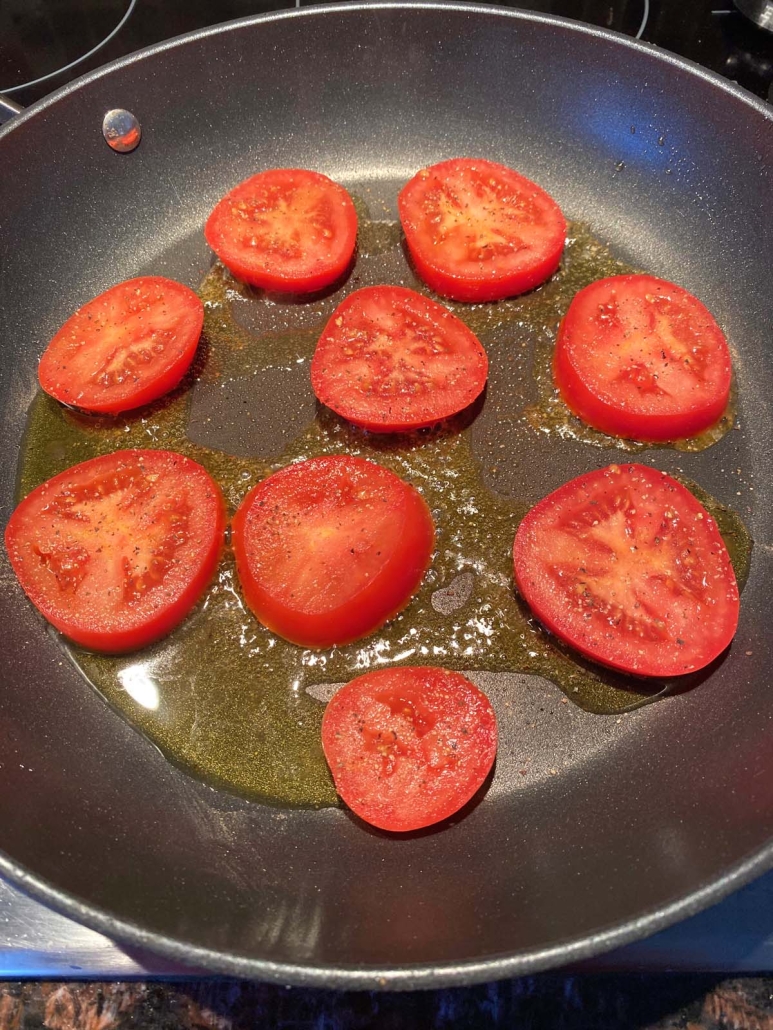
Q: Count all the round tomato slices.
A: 9